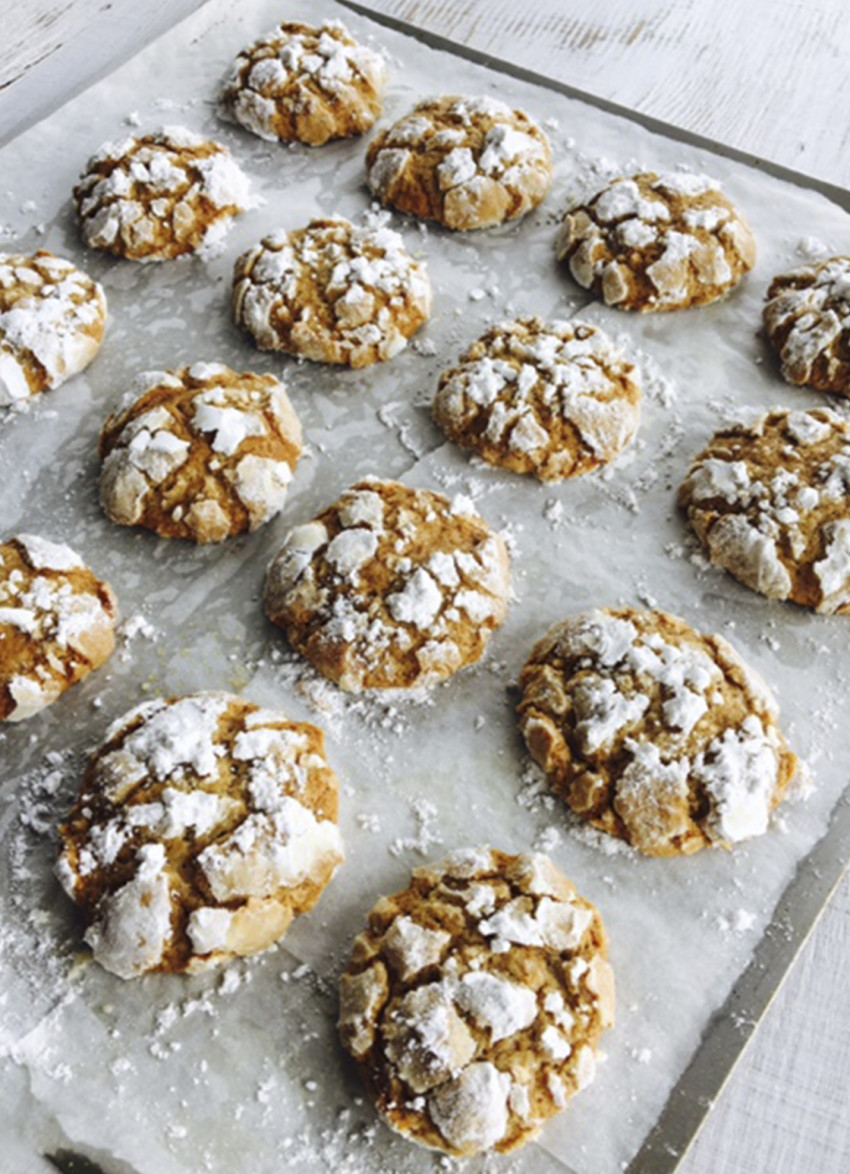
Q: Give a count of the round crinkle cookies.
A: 15